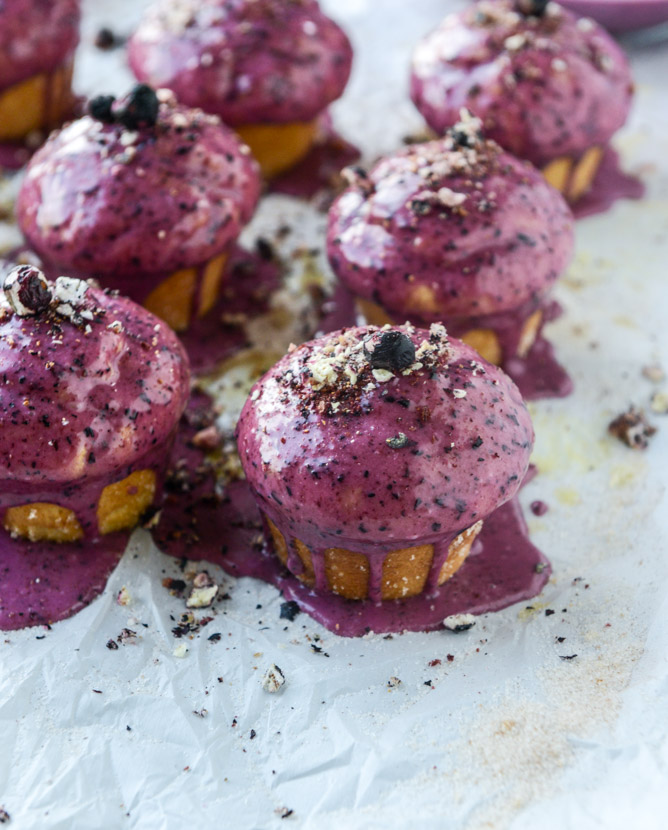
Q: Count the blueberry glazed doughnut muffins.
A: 7